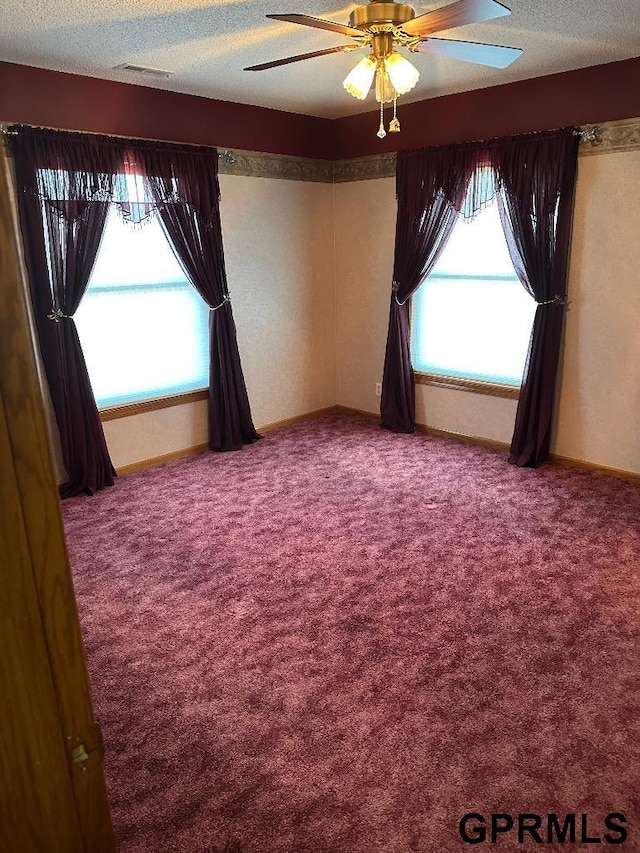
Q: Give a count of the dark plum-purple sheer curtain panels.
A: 4